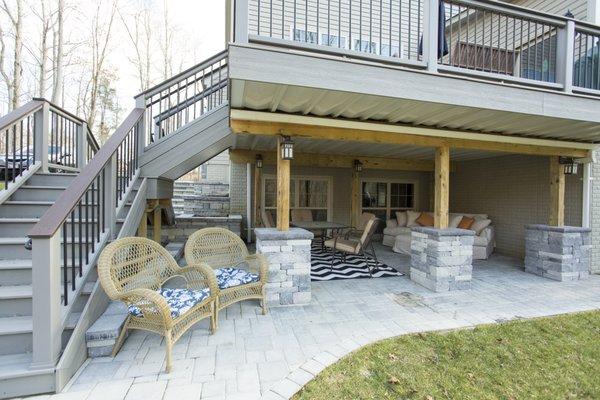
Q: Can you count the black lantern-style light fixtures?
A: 4